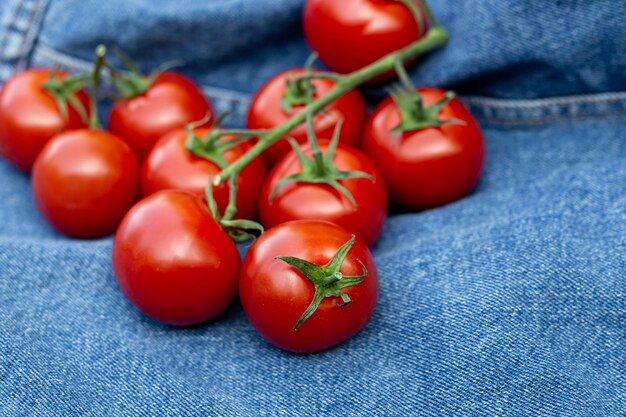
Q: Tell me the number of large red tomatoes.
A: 10